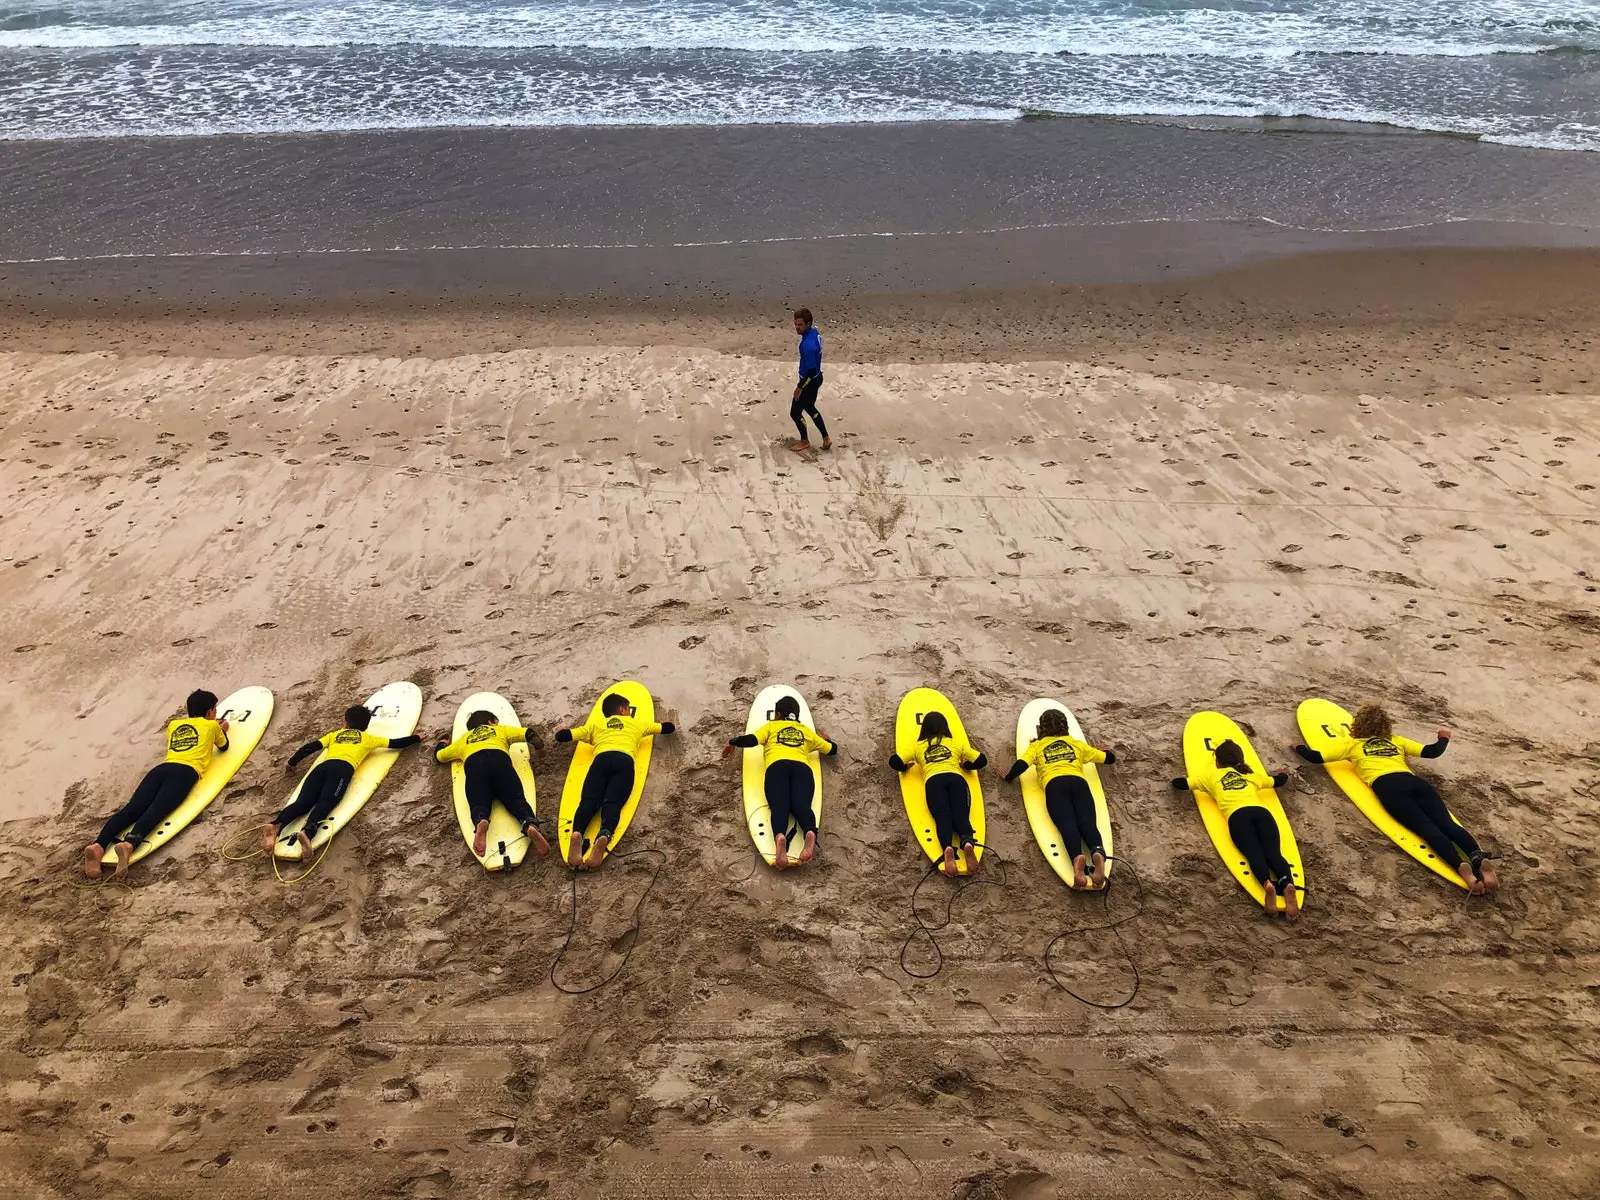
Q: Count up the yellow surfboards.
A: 4